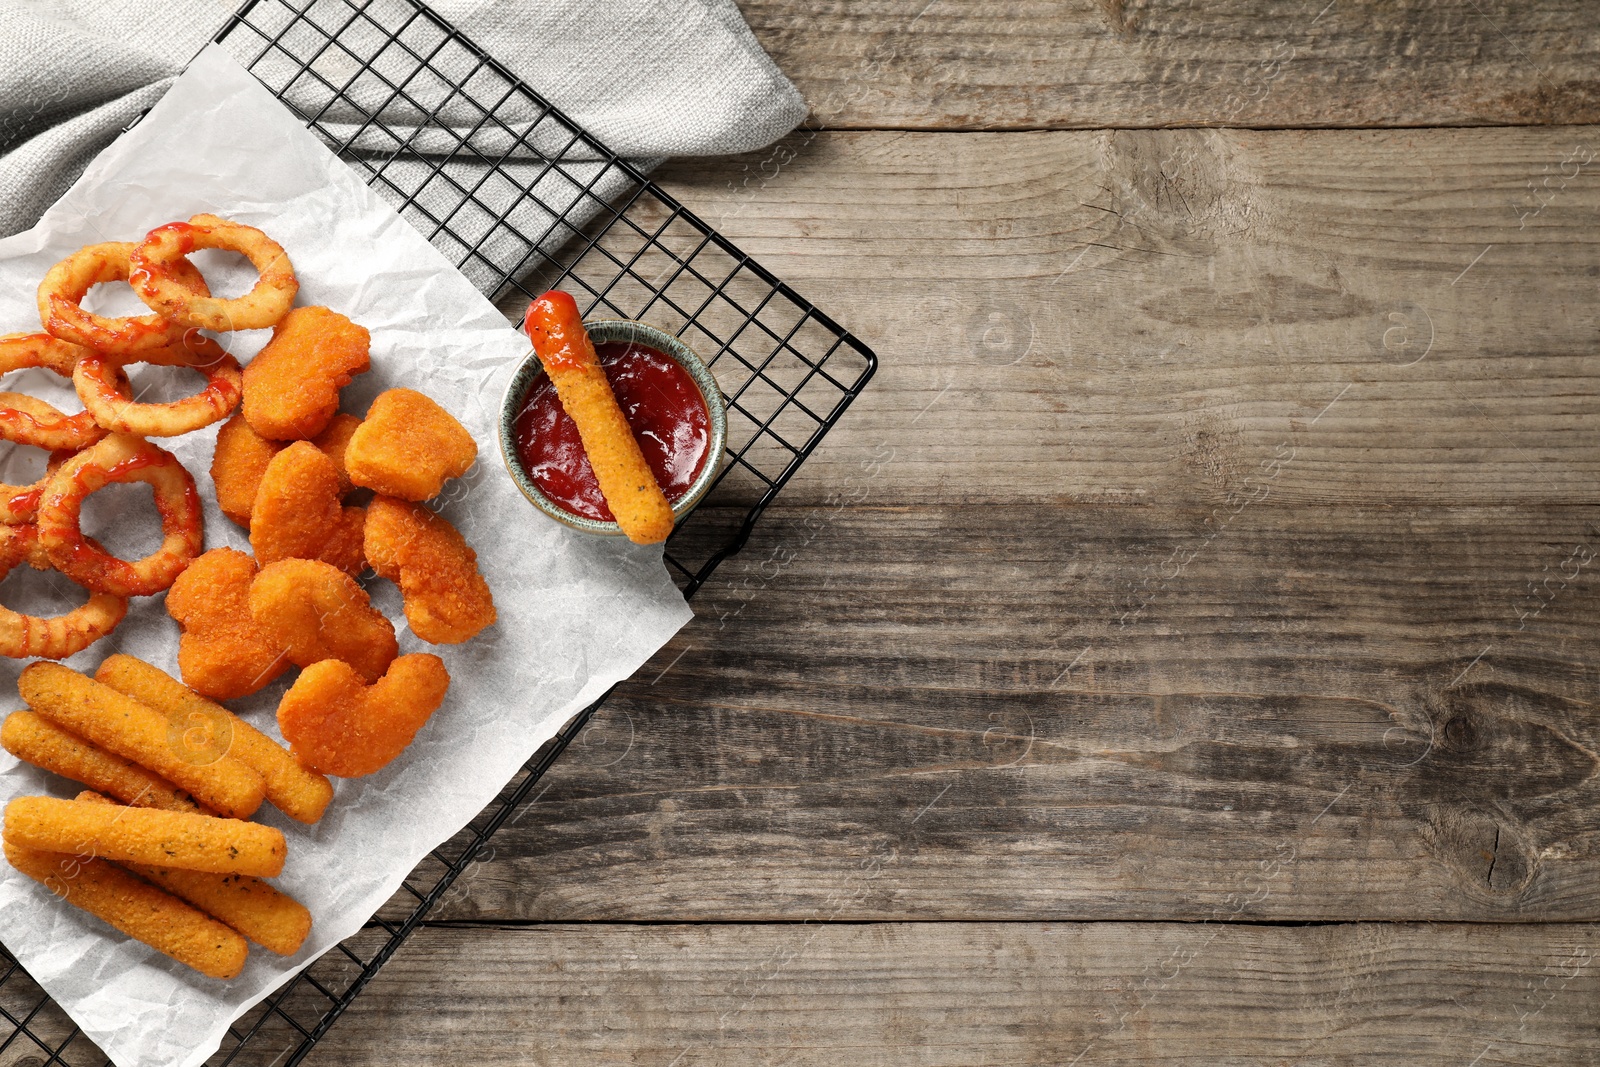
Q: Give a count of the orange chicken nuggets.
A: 9